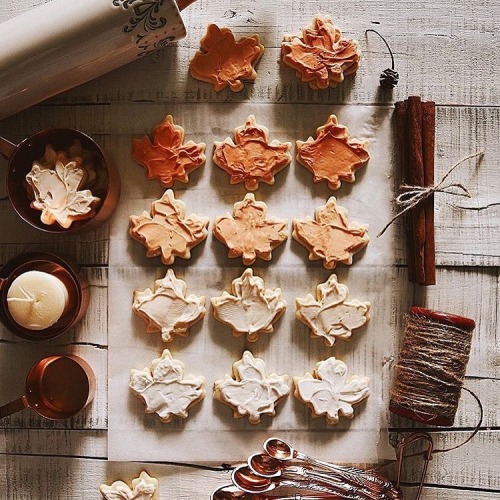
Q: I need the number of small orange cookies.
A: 8